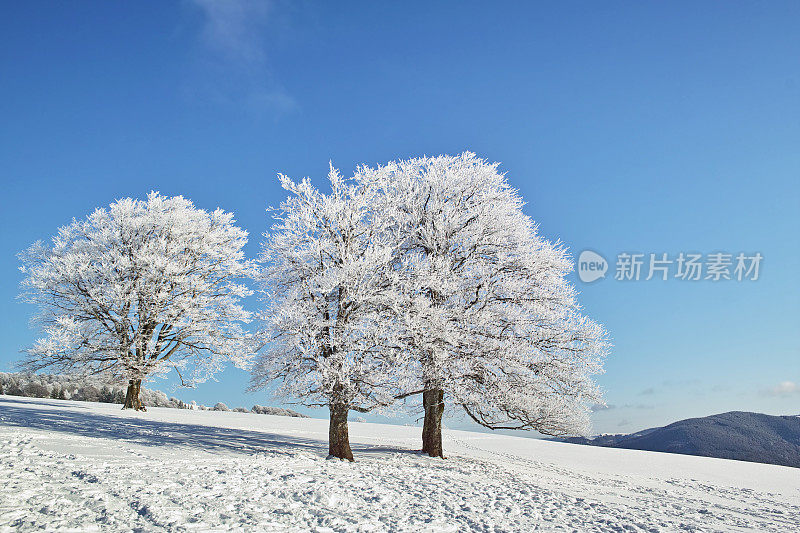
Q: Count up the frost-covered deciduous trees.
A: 3